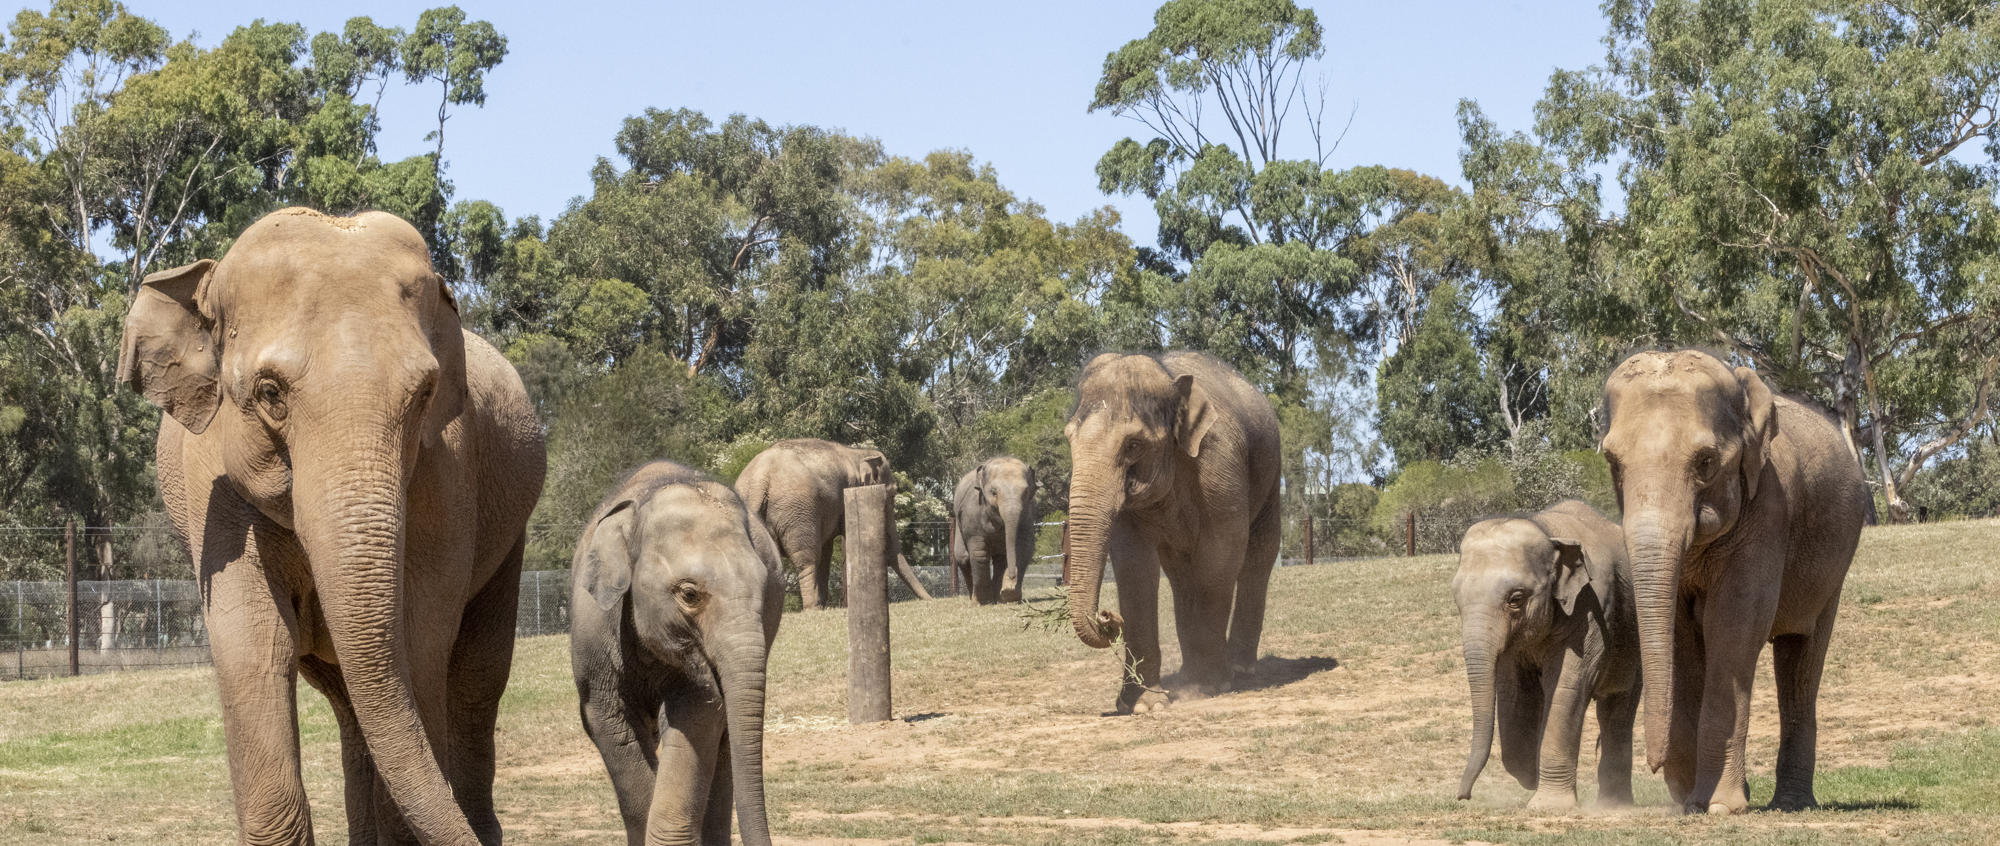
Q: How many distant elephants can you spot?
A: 2